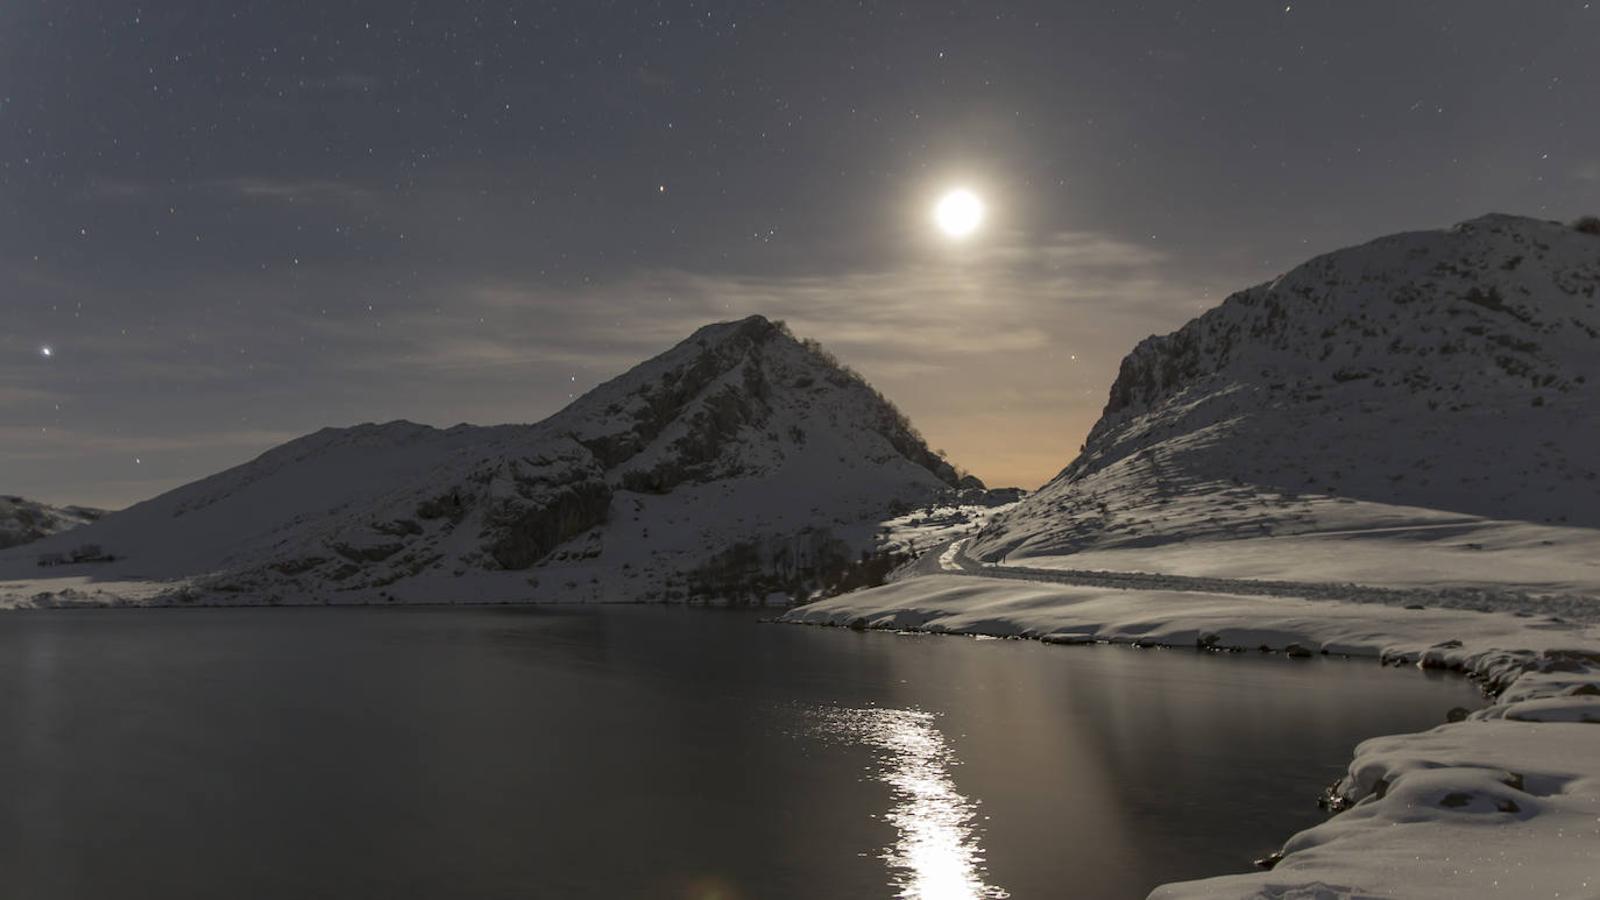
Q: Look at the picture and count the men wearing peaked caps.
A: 0